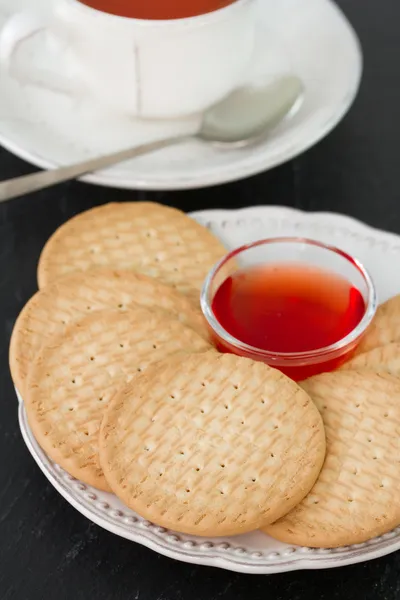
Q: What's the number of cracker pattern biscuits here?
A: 7